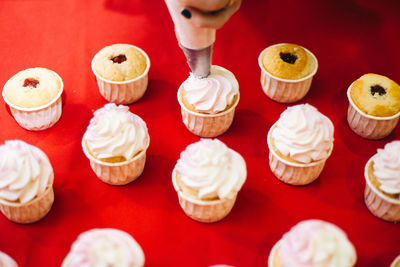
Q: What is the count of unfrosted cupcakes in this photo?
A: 4